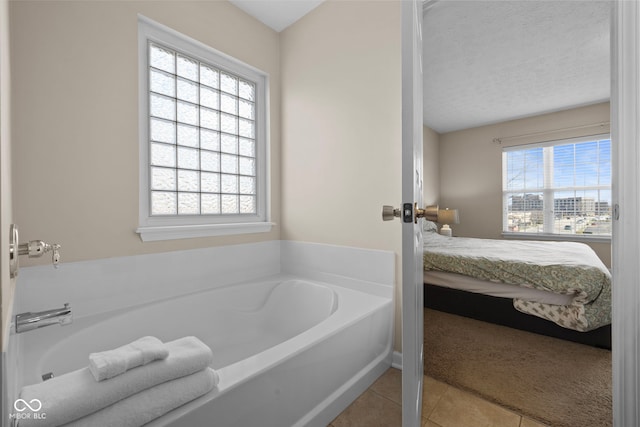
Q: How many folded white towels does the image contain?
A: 3